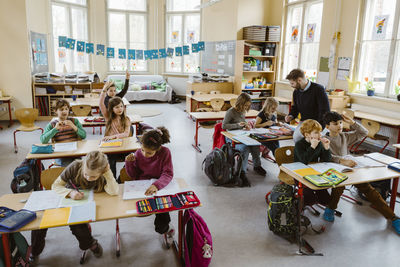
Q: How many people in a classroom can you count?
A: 10